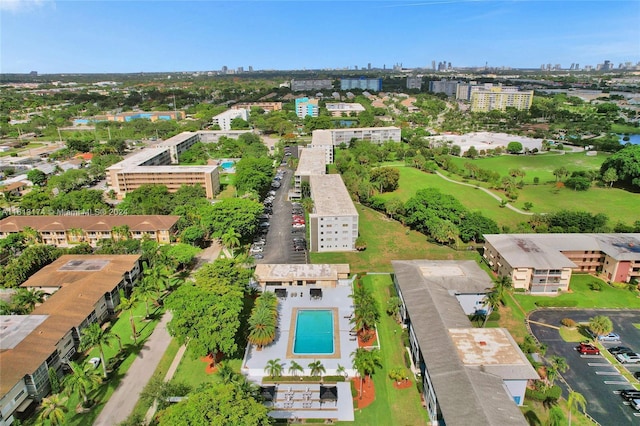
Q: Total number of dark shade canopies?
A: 4